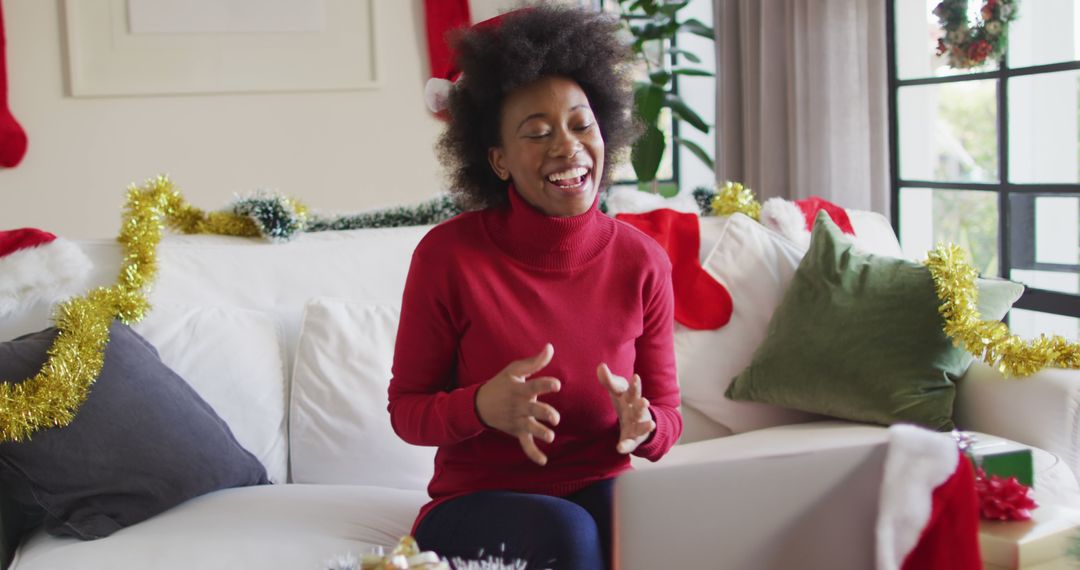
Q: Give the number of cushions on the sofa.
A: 5